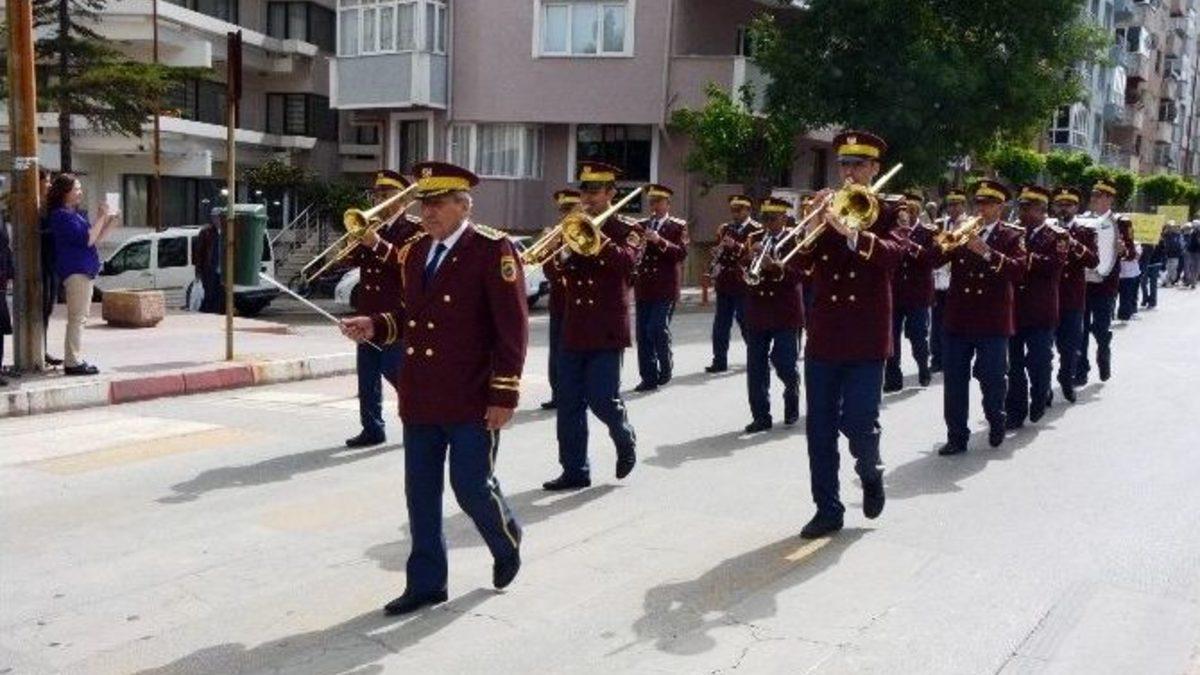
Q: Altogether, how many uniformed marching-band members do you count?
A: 15